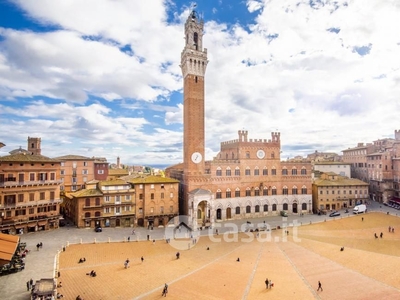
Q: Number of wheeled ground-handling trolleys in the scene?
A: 0